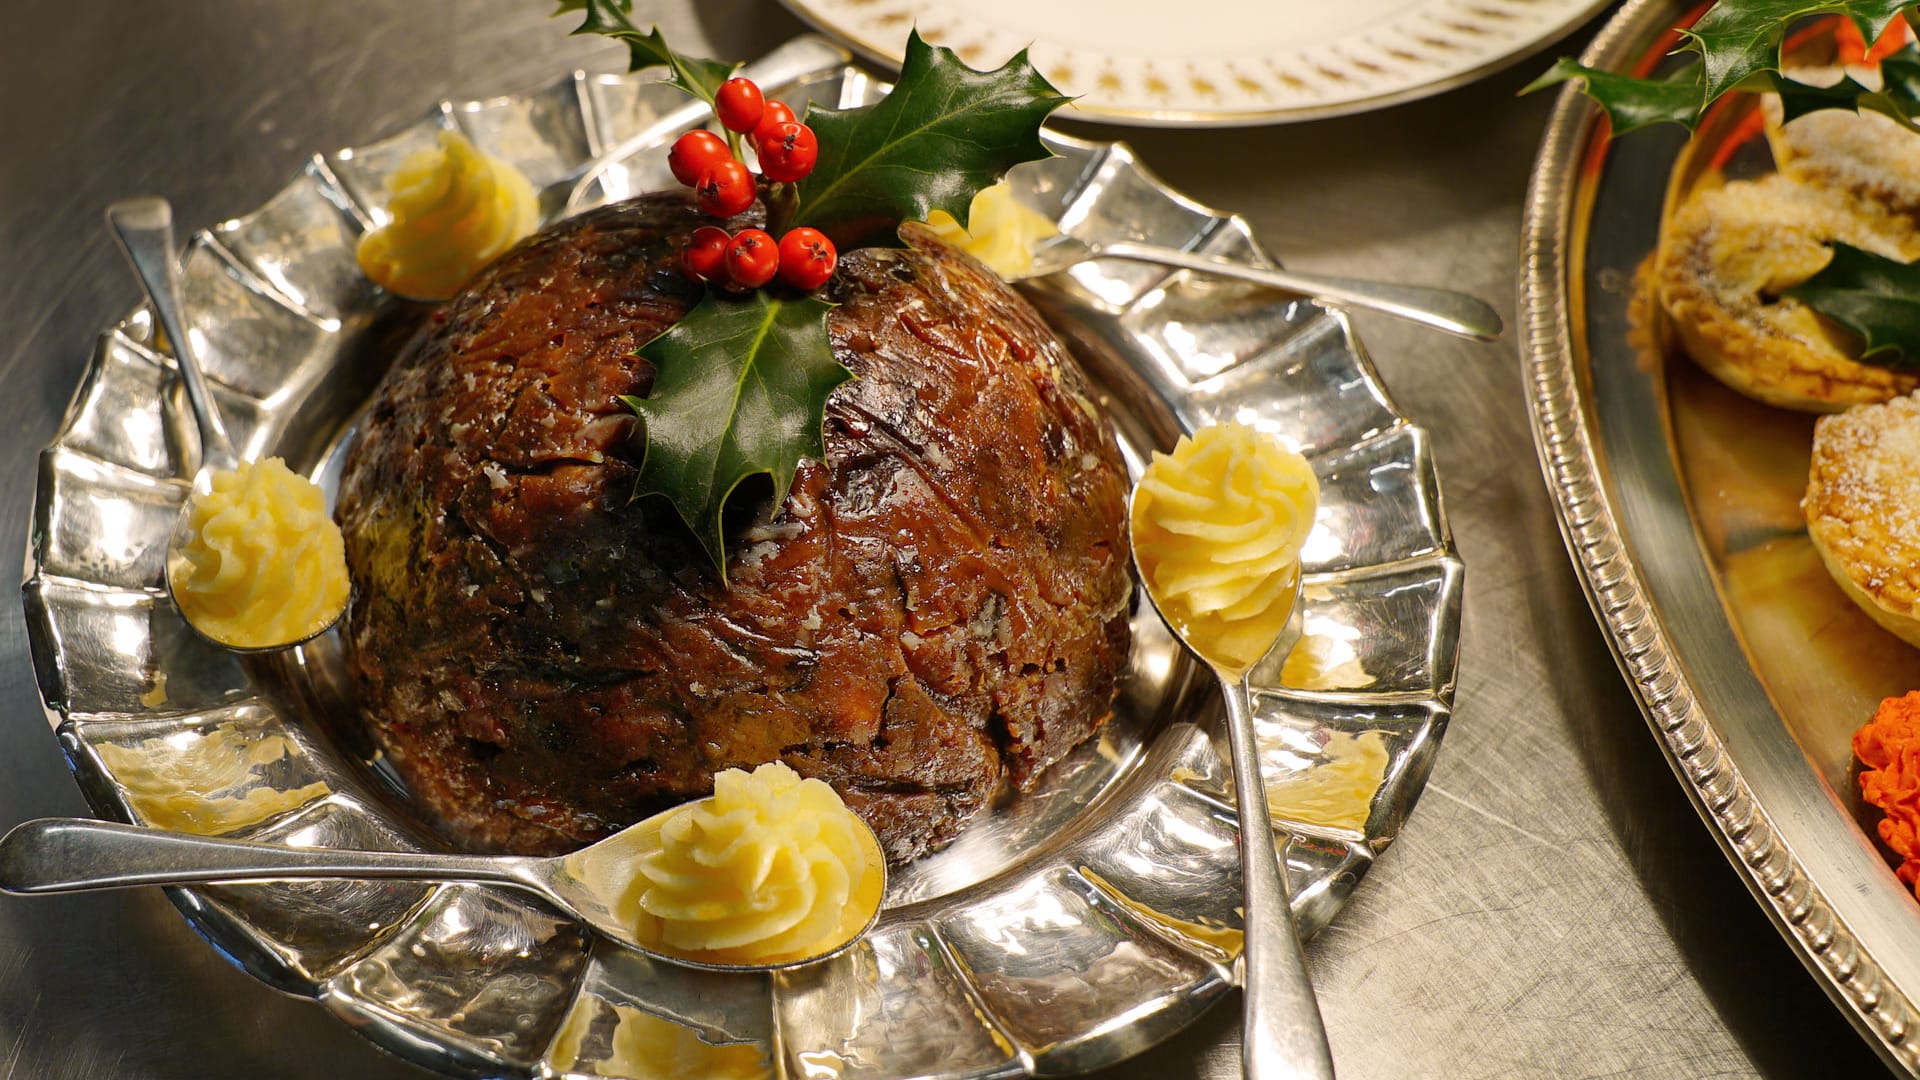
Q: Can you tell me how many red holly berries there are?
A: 8